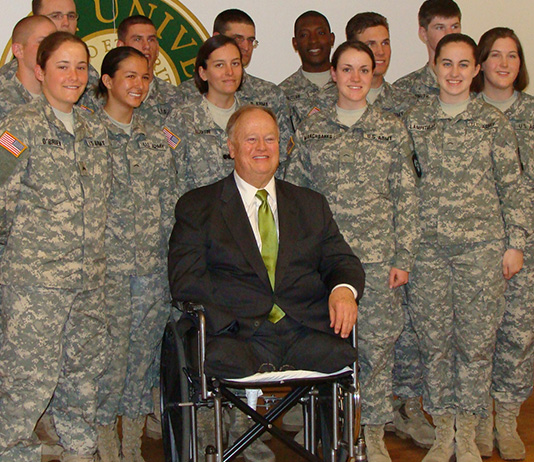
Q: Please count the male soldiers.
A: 7